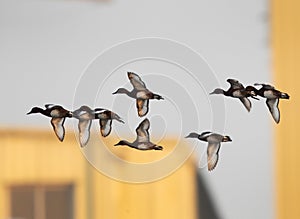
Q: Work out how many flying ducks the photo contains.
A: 8